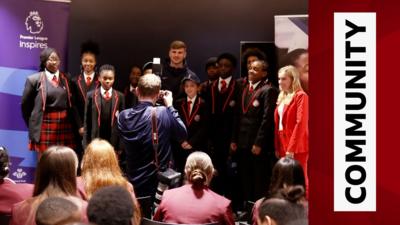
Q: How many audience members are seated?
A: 8